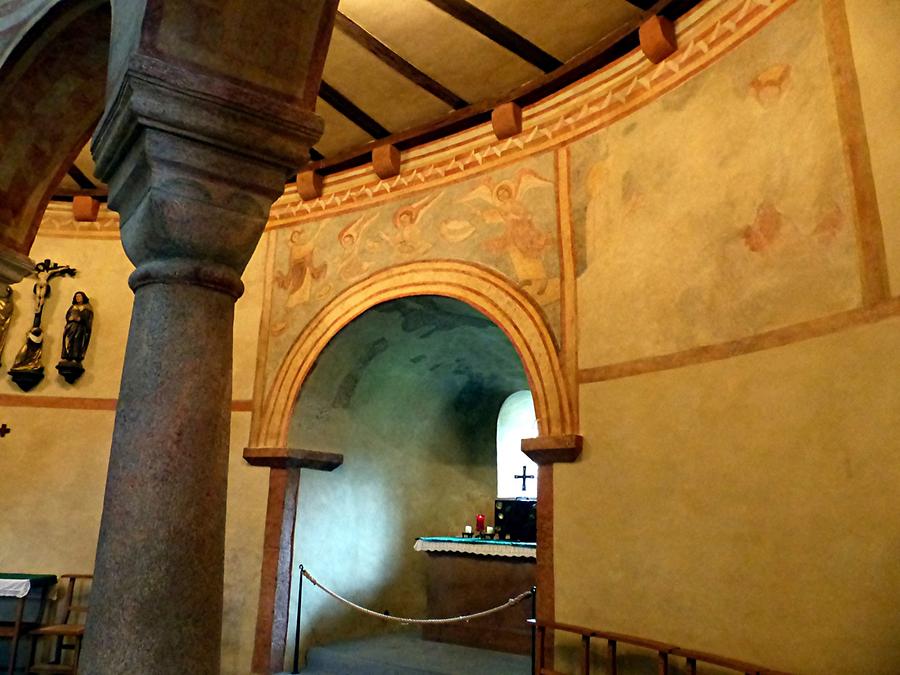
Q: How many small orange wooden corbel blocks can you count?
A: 5